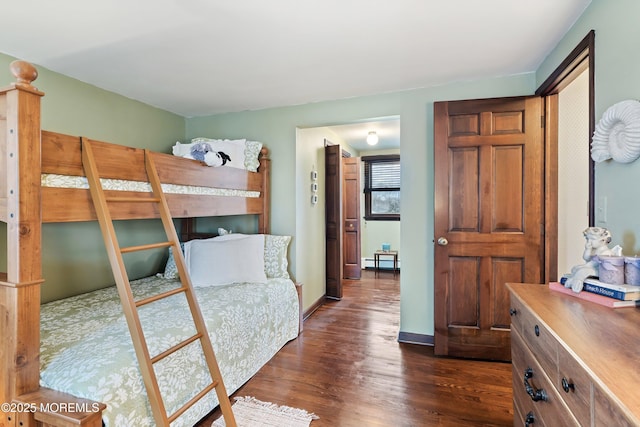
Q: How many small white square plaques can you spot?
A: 3